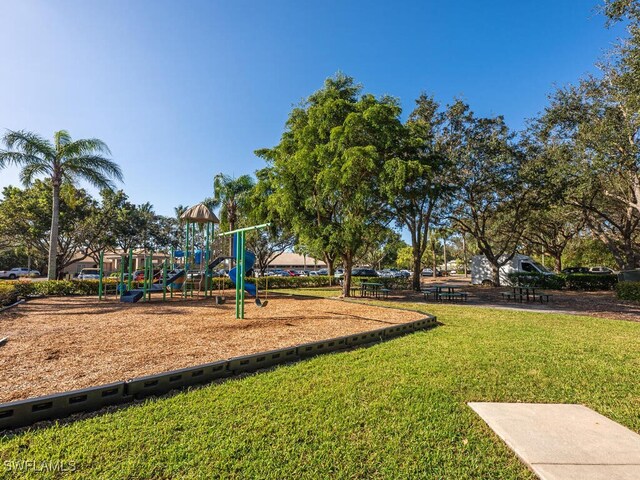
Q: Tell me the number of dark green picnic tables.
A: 3